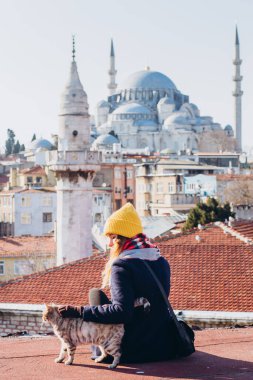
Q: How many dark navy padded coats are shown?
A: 1